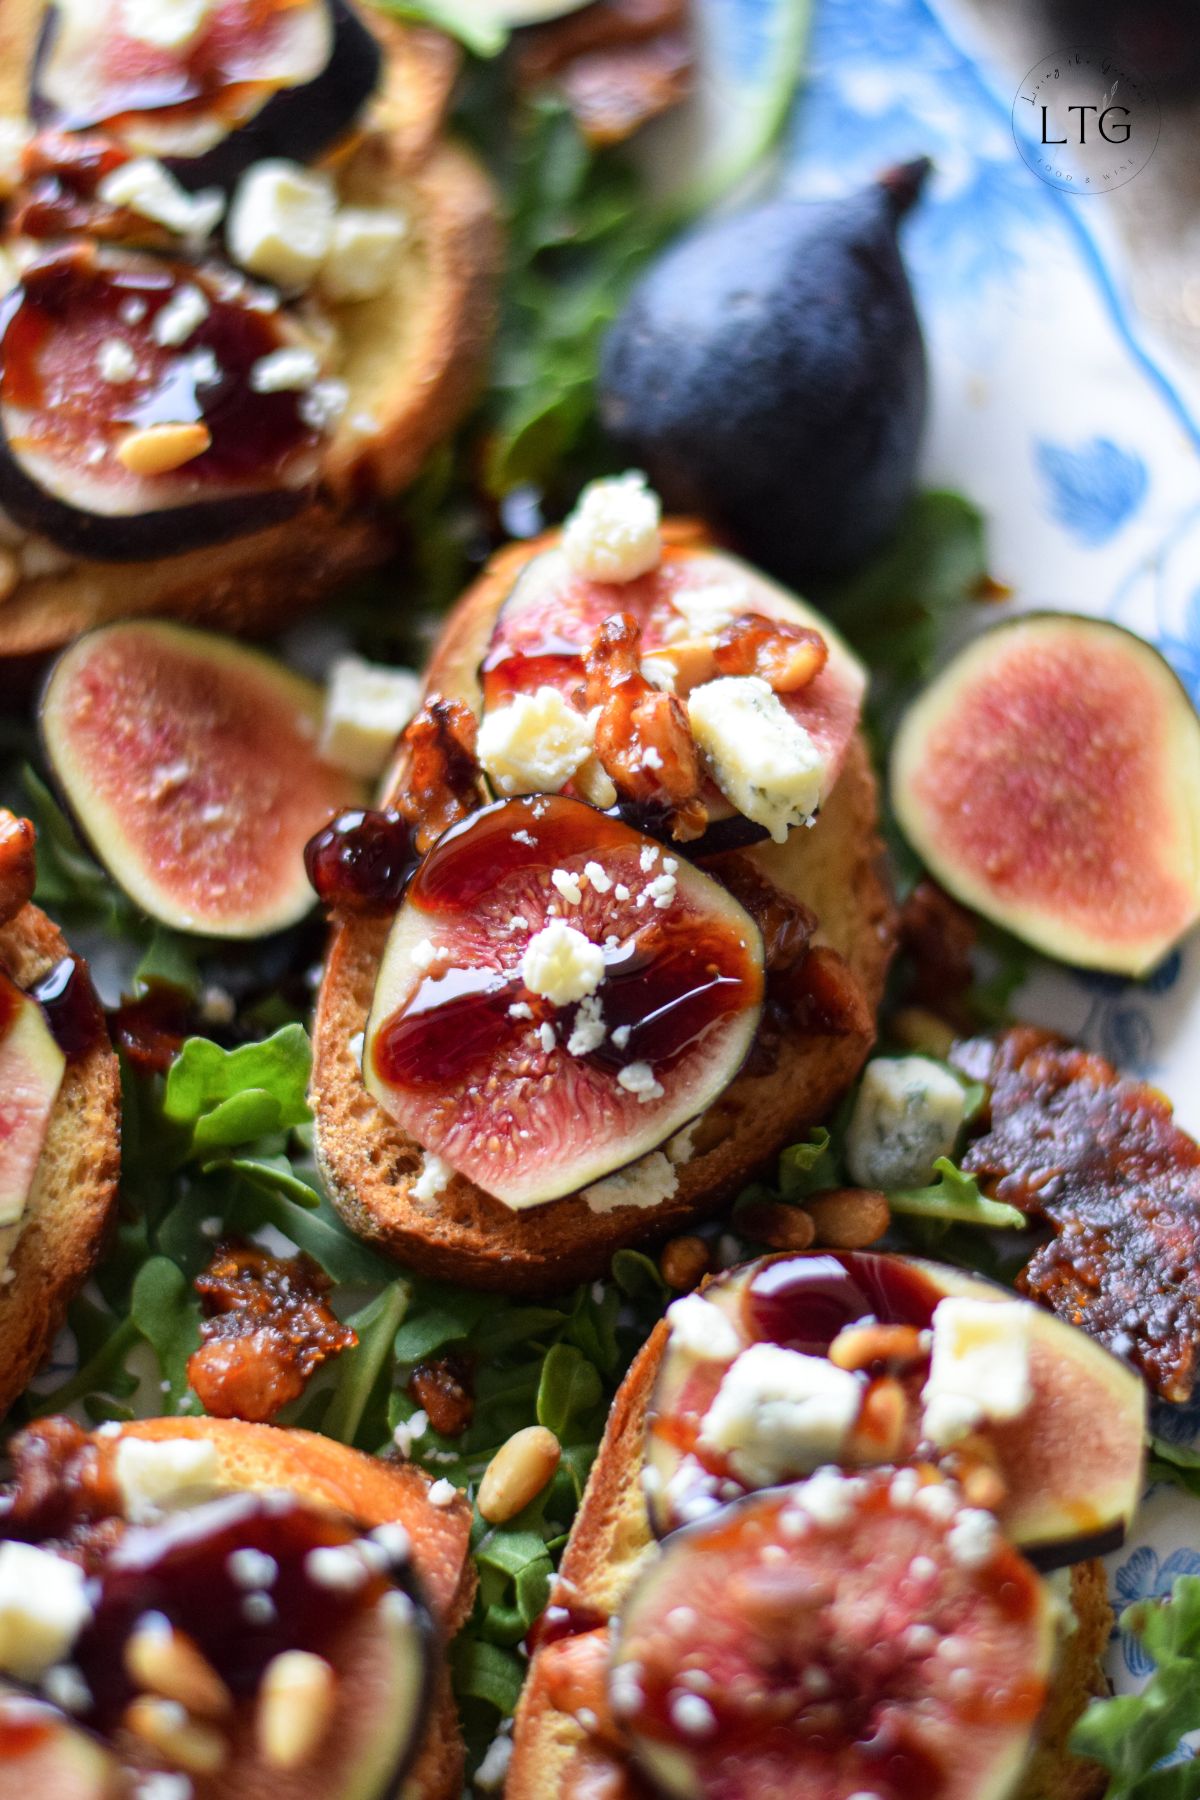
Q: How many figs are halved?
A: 2